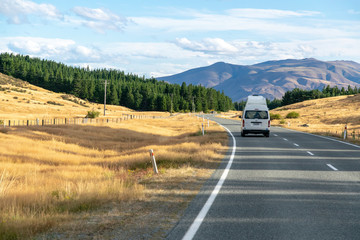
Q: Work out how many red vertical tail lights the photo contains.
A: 2